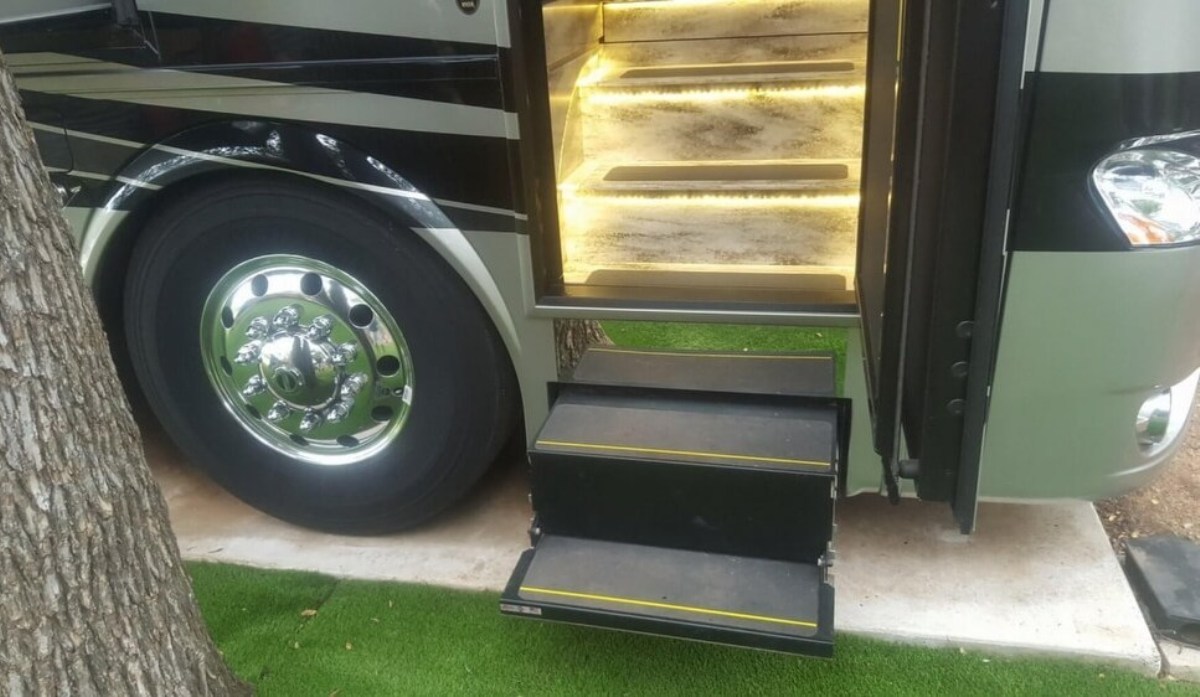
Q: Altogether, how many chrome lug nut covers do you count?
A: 10